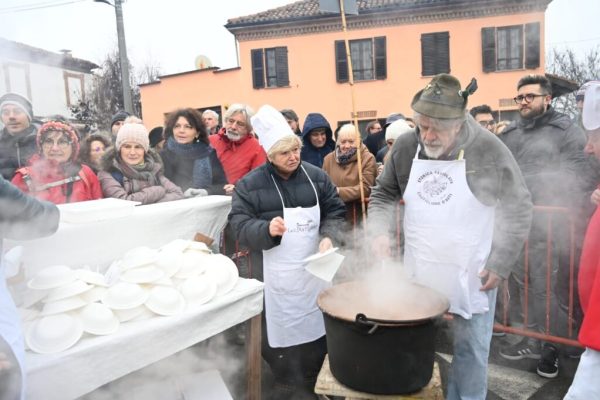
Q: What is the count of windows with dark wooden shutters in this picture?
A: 4